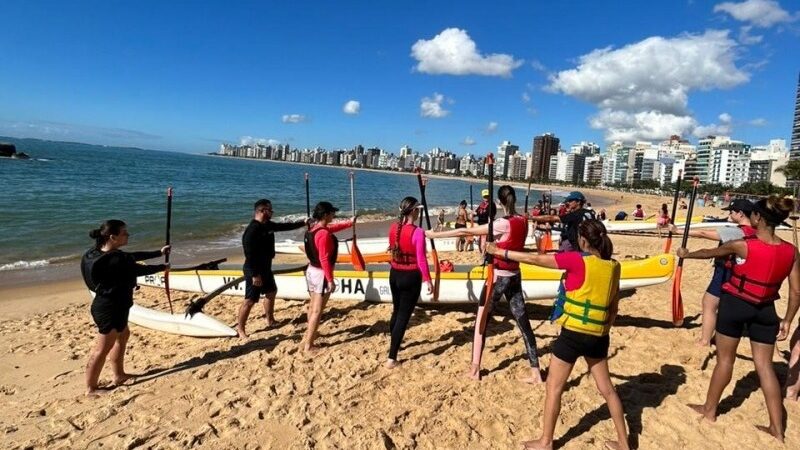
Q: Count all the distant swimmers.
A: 0